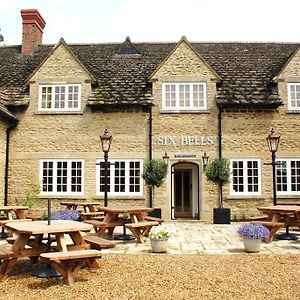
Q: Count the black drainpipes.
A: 3